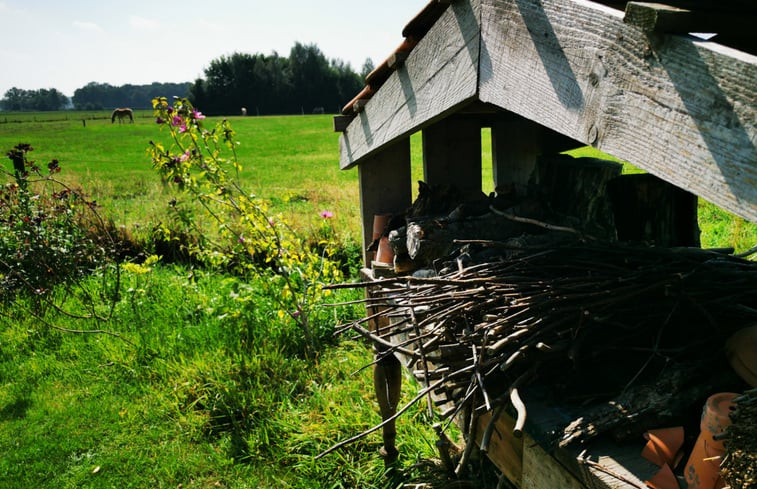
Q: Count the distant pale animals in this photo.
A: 2